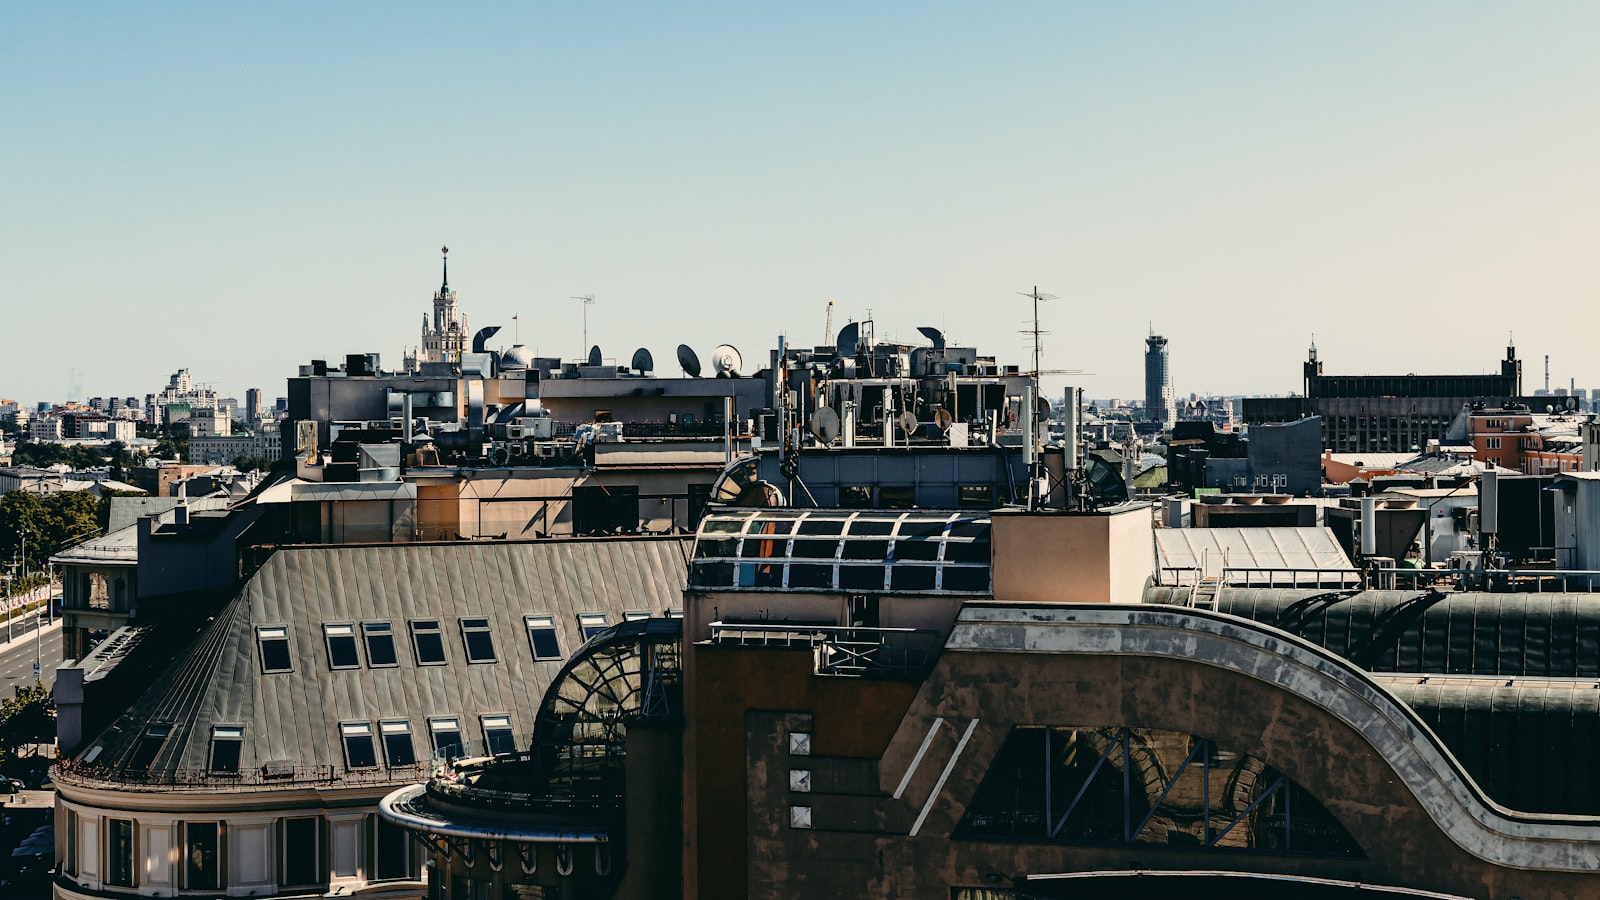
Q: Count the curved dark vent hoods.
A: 3